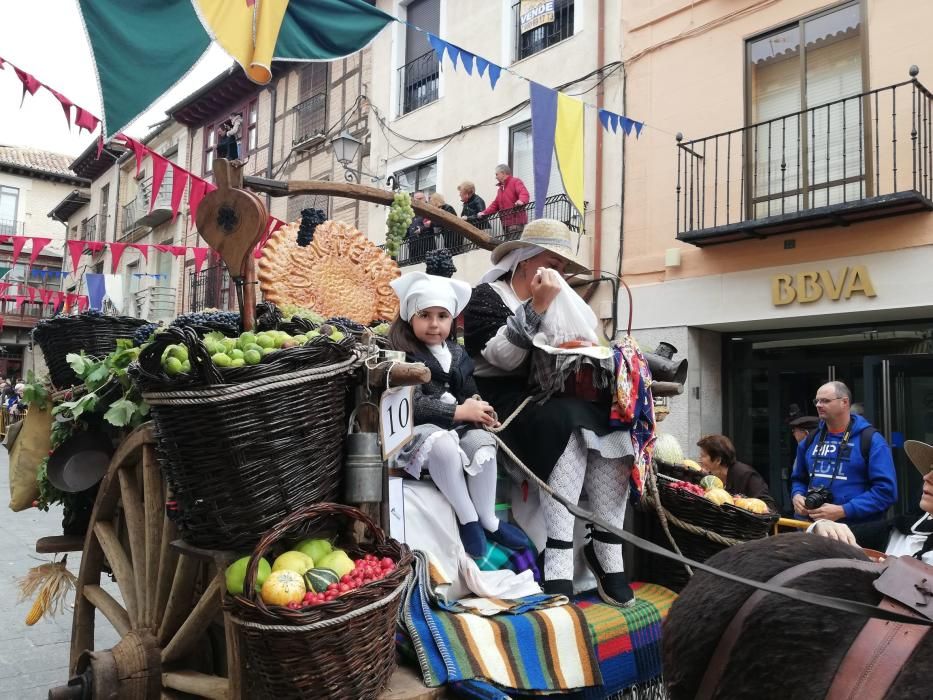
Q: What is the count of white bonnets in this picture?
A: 1